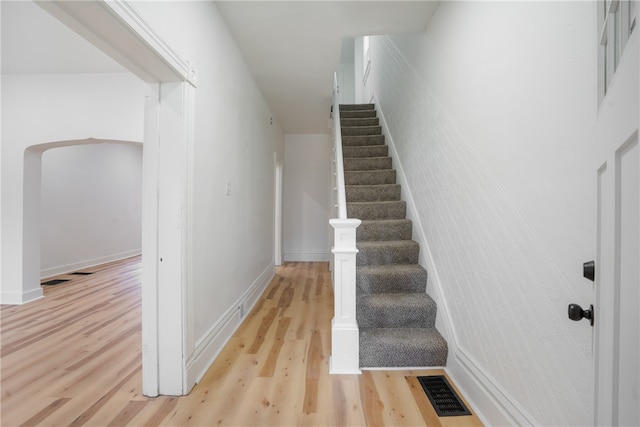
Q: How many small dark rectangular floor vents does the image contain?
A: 3